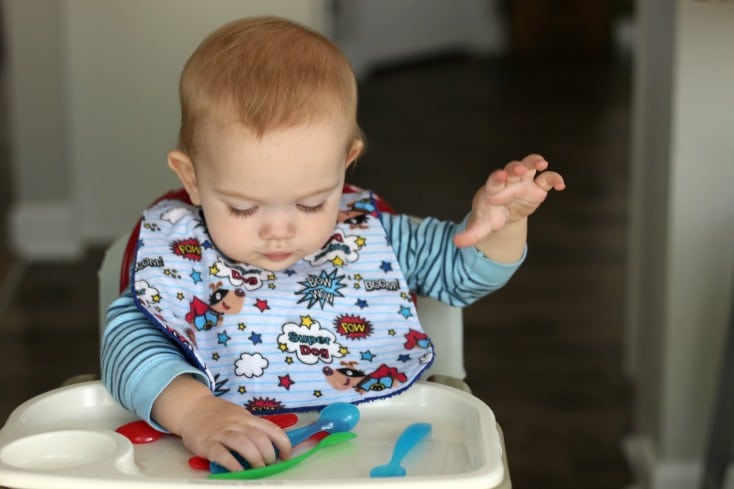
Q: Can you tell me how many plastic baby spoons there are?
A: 5